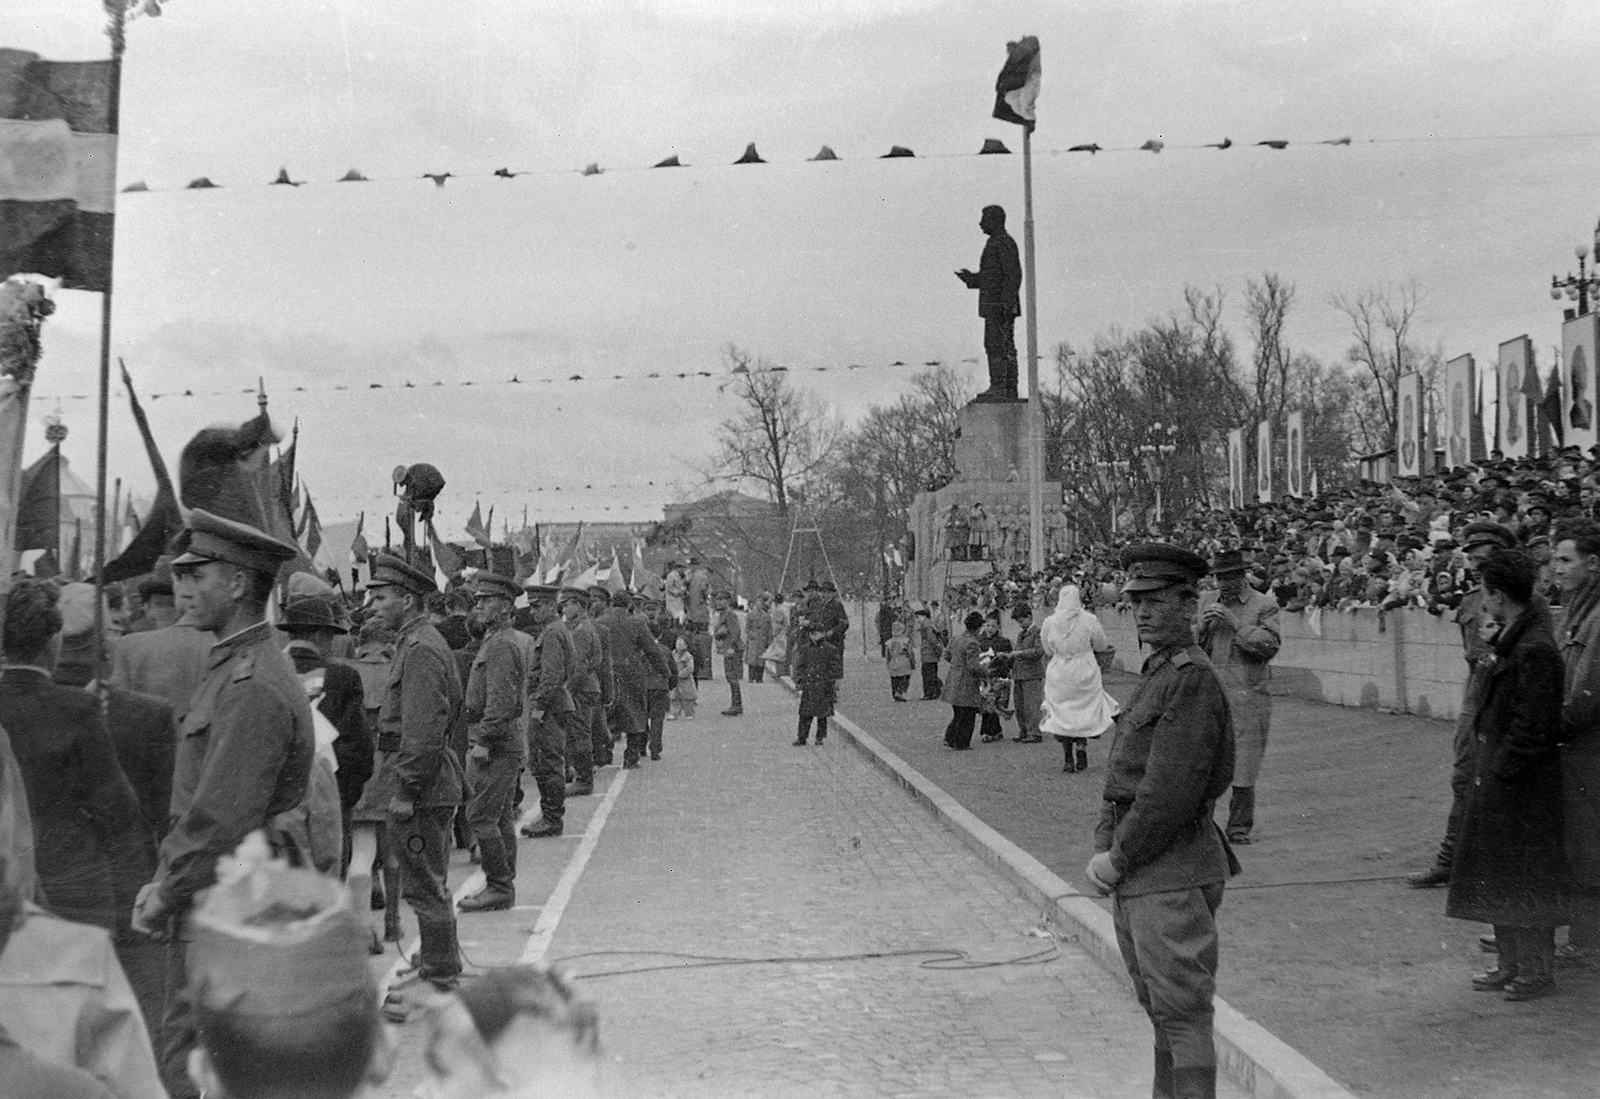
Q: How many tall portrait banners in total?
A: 7